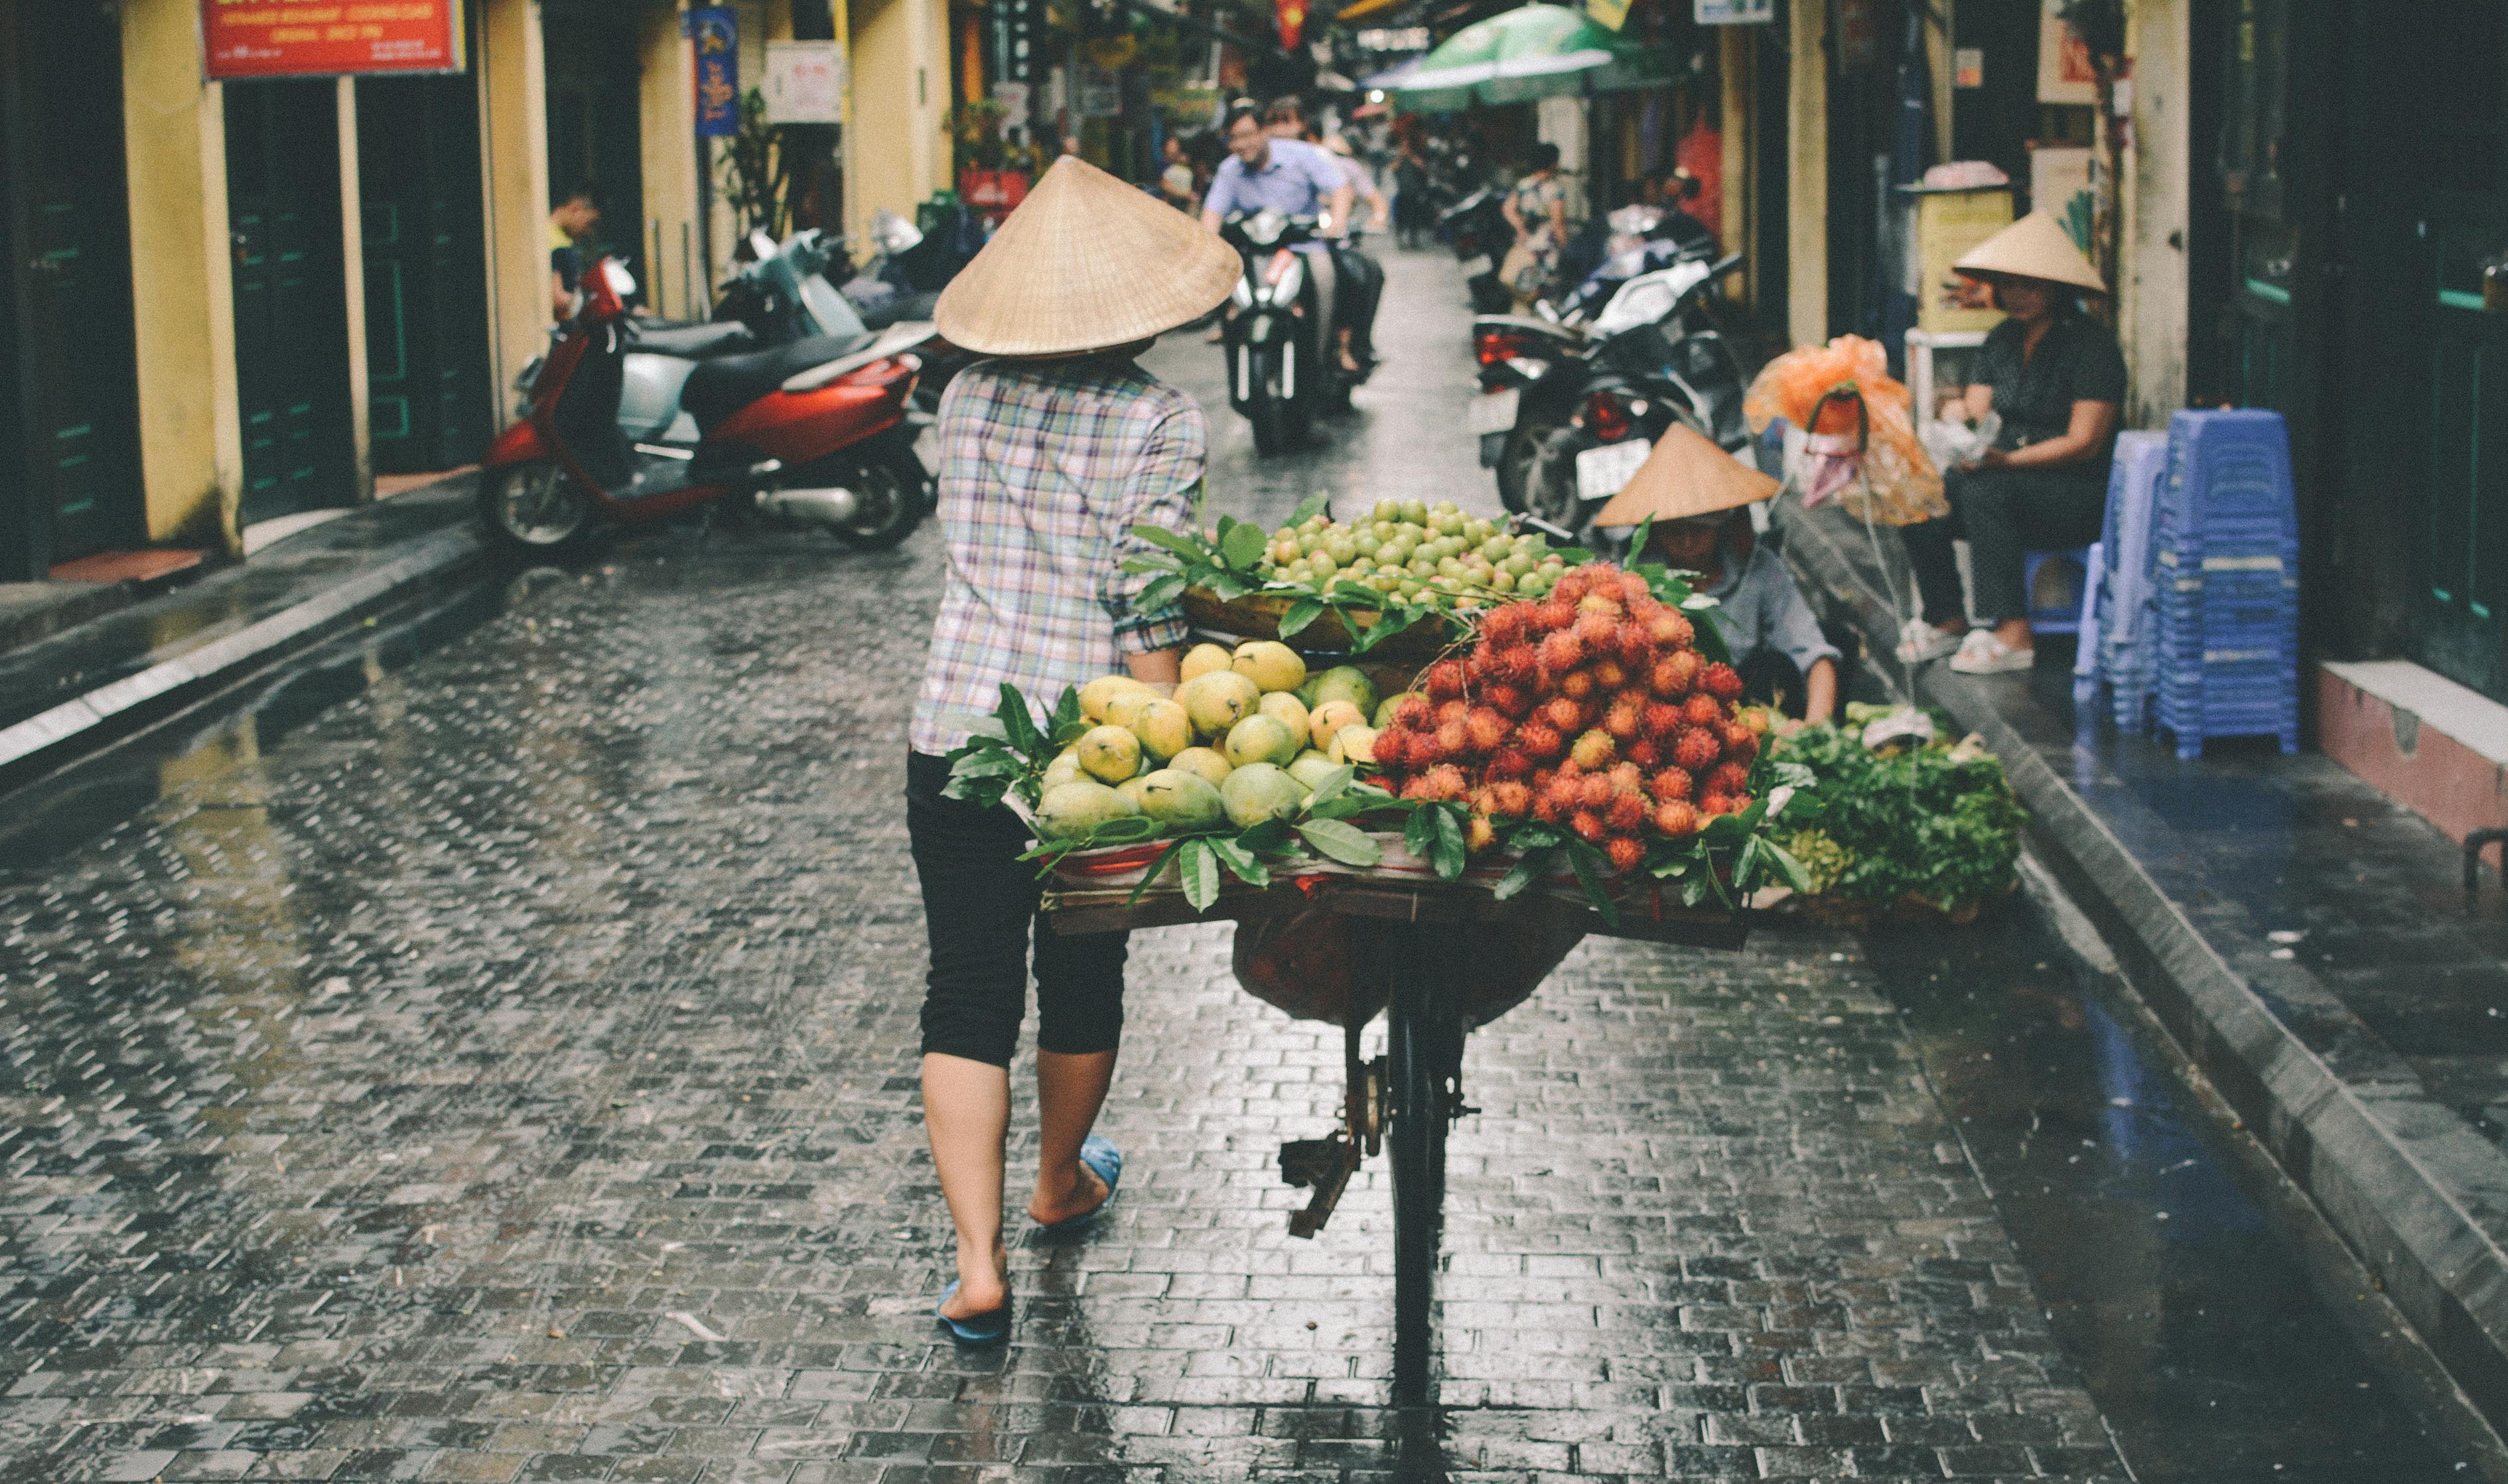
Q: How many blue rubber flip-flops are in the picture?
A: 2